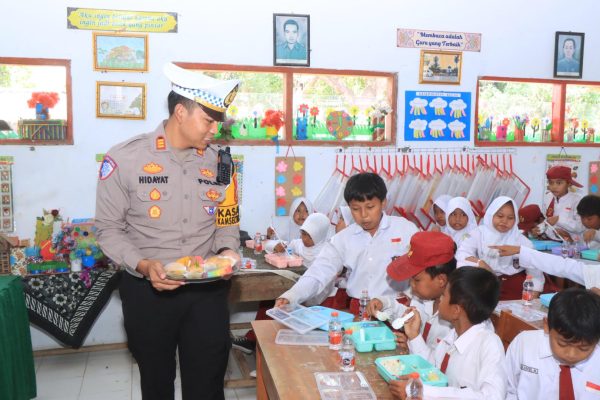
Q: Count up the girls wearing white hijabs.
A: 6